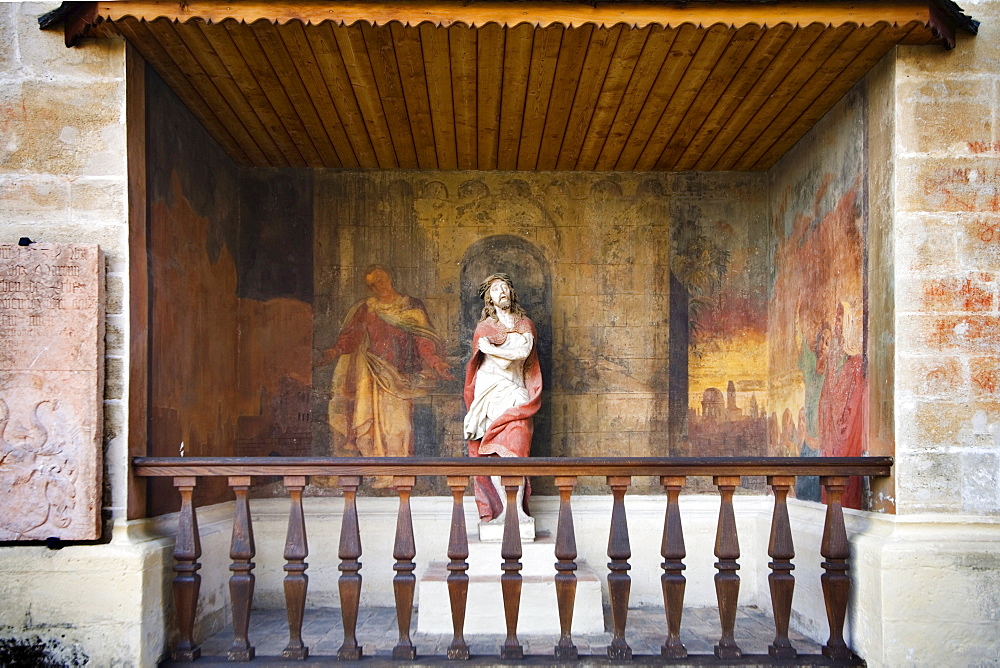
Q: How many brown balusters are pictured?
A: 13